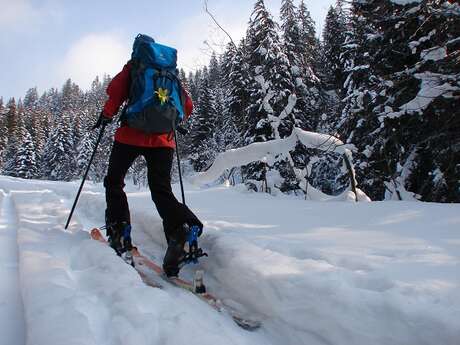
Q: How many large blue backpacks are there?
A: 1